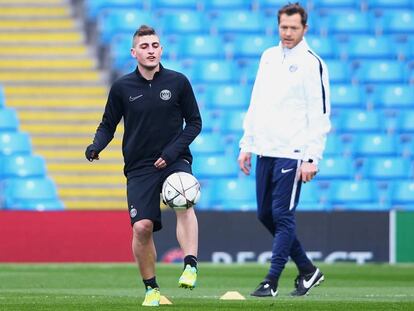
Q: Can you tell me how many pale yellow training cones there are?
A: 2